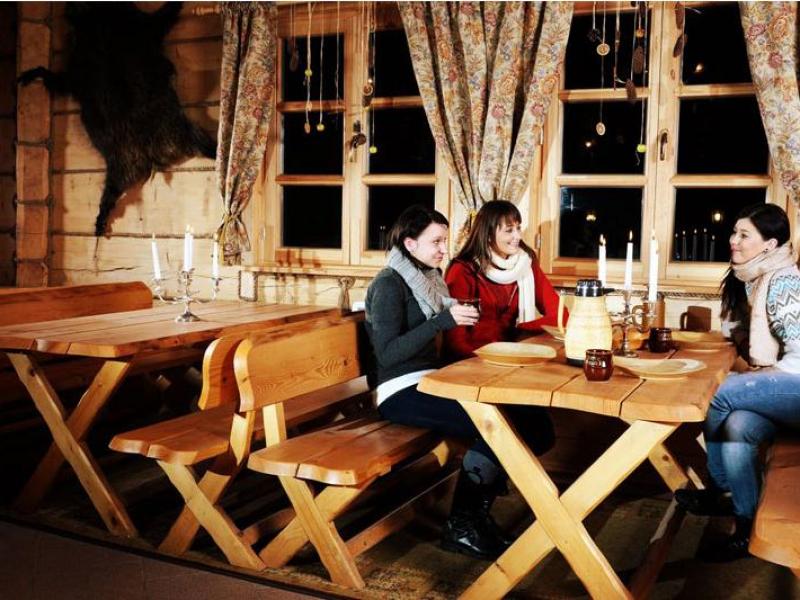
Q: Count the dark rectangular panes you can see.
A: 12